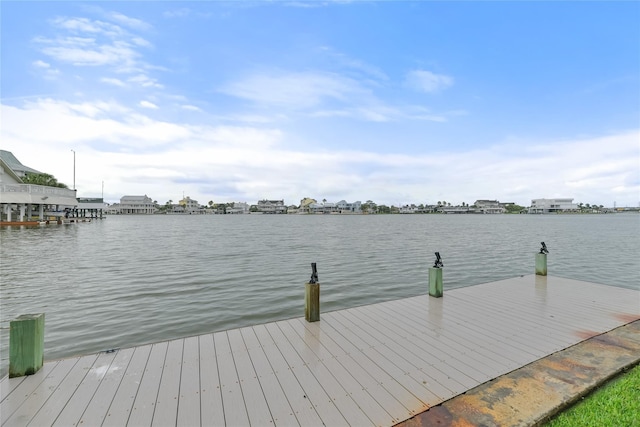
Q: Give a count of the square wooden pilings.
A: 4